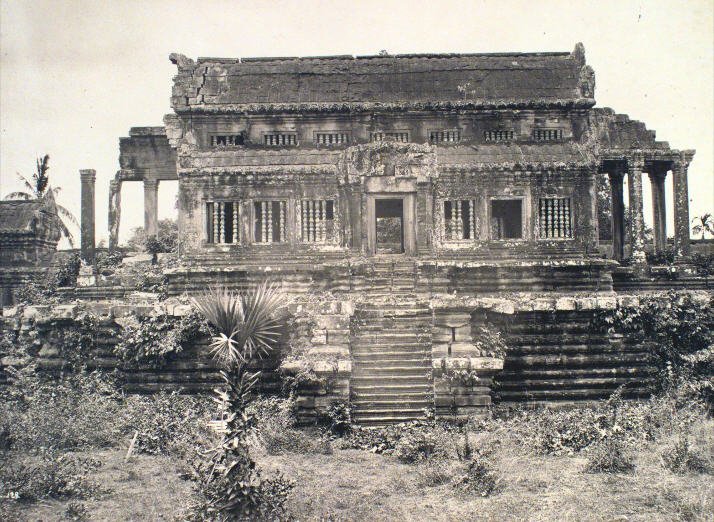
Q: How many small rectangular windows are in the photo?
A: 7